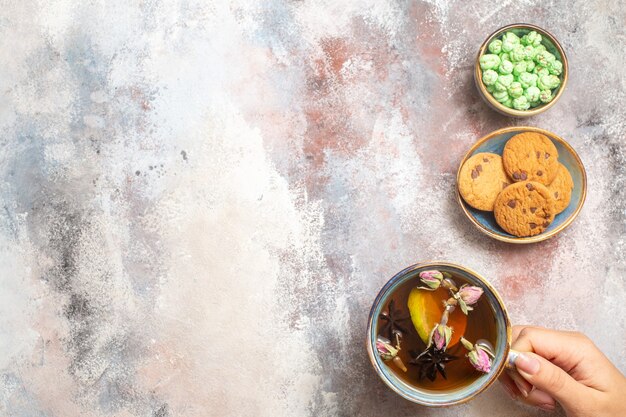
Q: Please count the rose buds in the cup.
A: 5